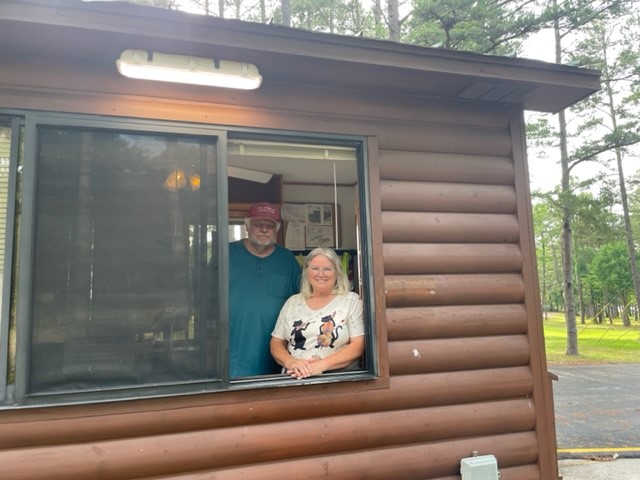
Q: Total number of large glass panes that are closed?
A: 1